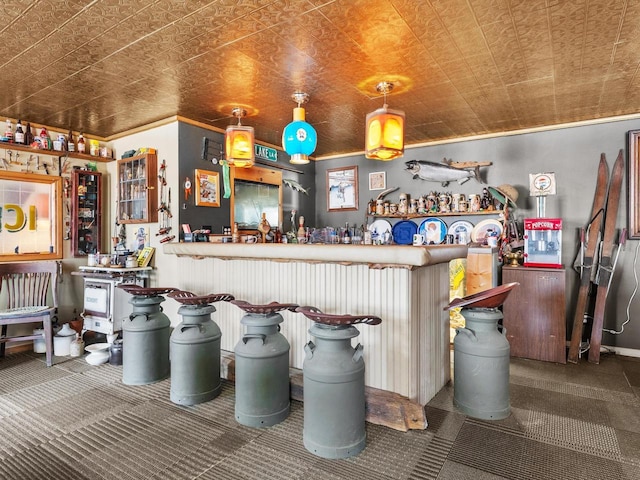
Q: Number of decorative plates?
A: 5